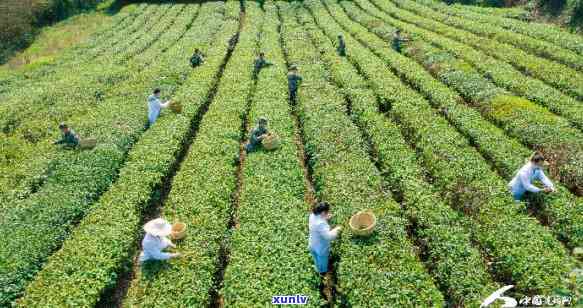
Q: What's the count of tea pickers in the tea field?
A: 11